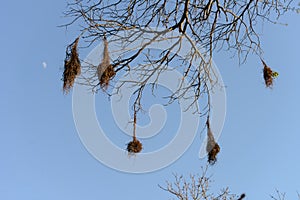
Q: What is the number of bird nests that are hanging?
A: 5